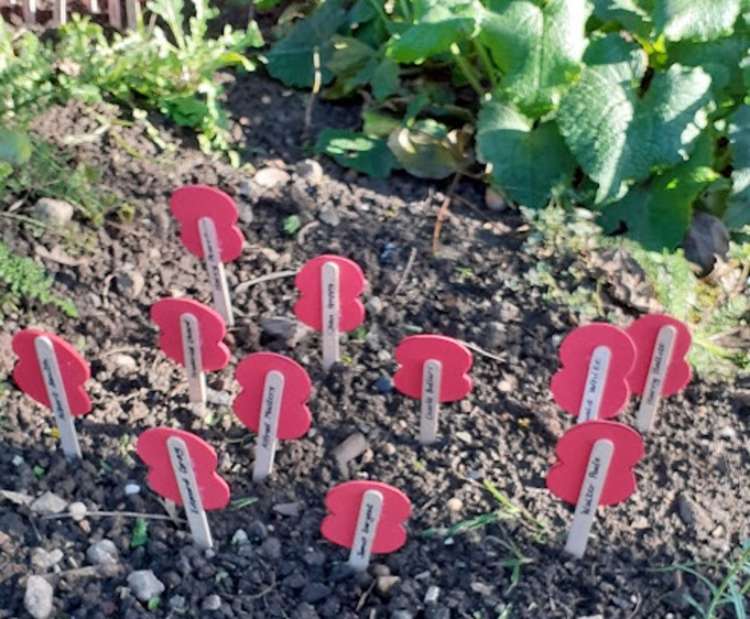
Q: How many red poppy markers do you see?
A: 11